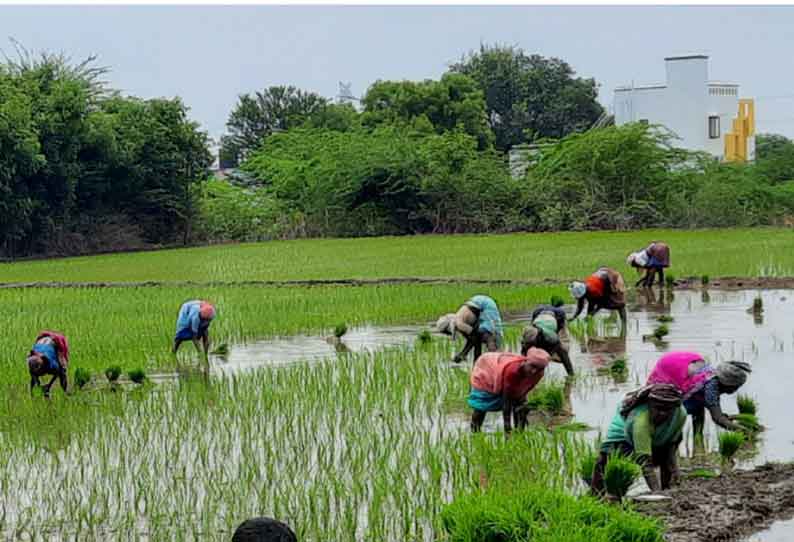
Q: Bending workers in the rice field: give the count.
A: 9